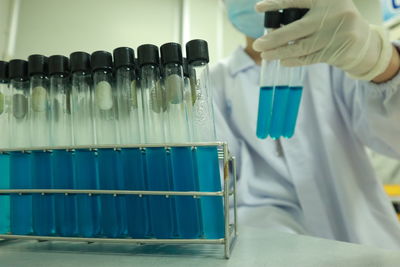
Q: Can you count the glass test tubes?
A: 13